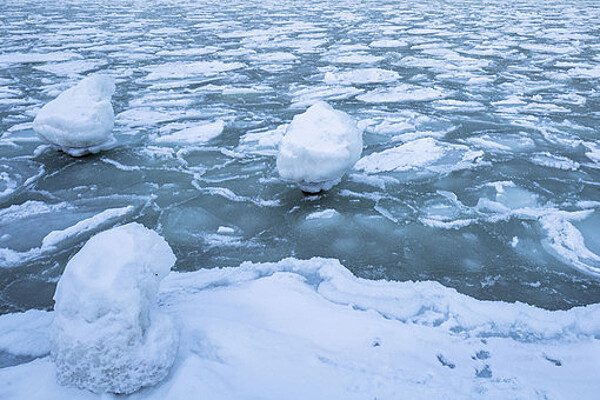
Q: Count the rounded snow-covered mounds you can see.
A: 3